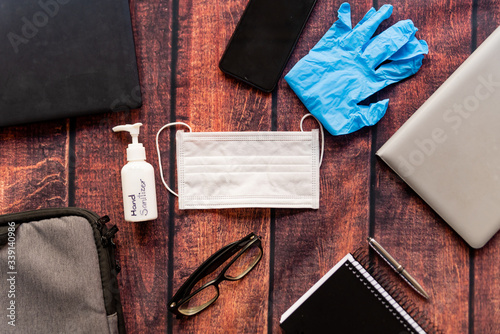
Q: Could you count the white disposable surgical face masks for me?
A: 1